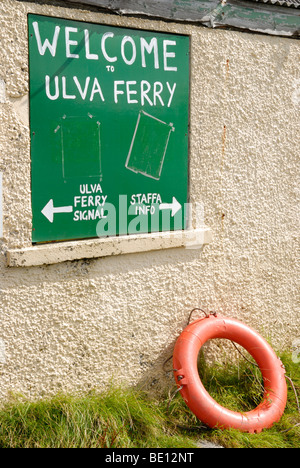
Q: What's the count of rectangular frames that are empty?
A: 2